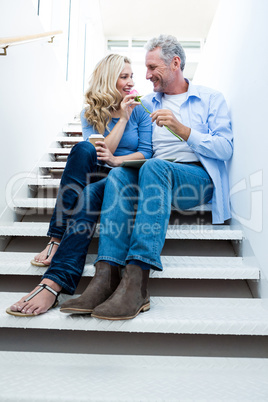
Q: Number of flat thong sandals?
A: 2